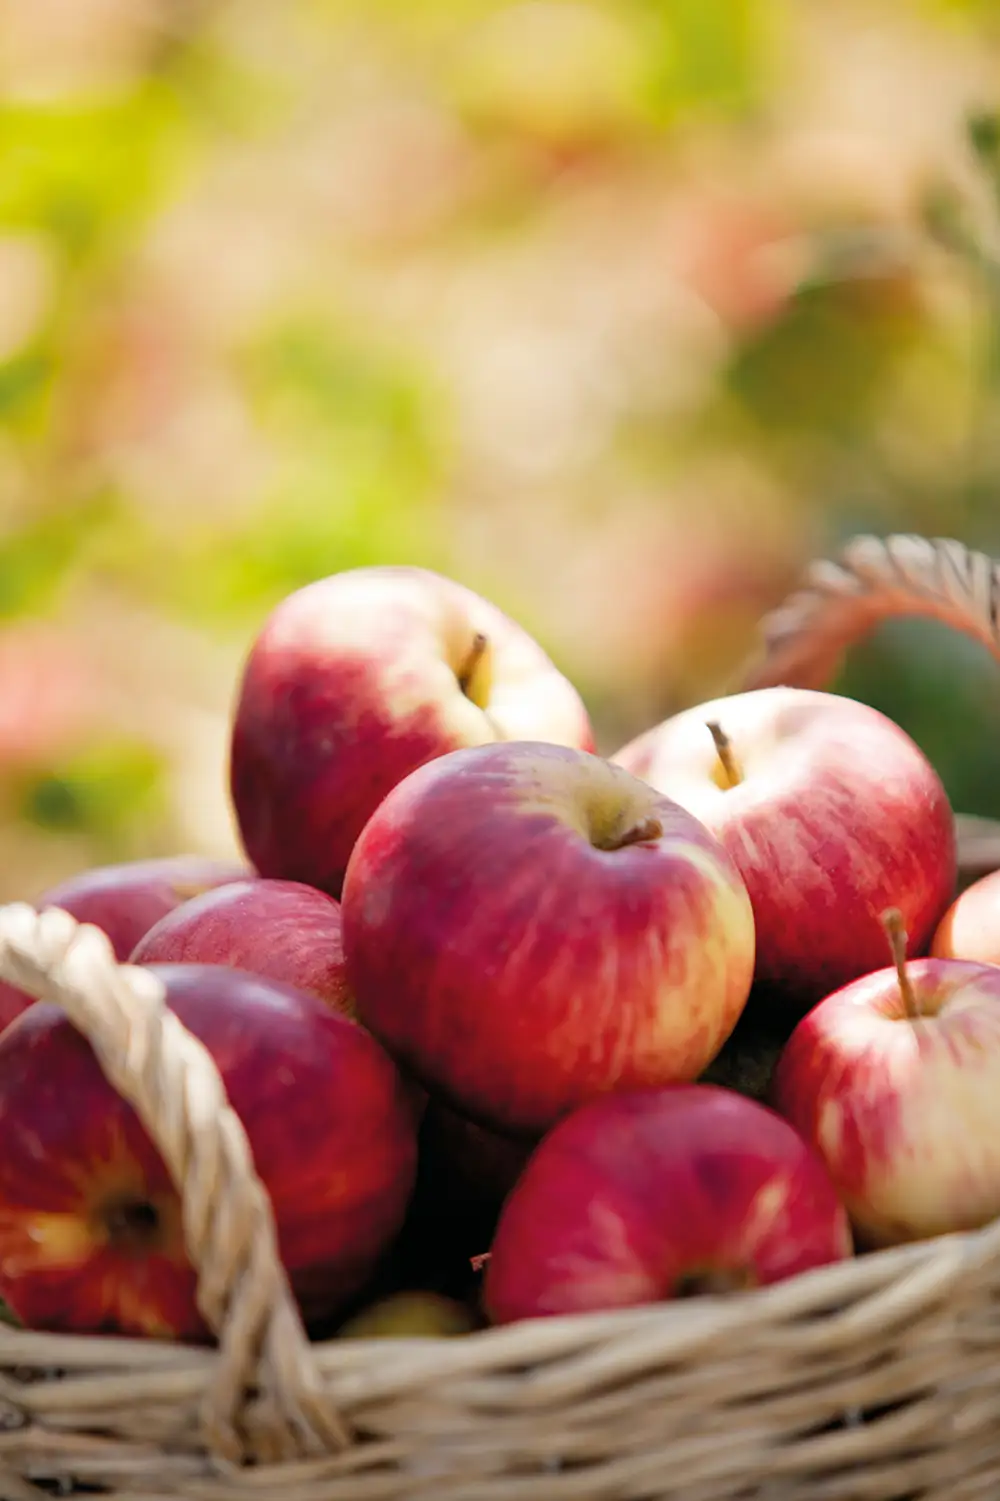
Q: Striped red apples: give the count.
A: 9